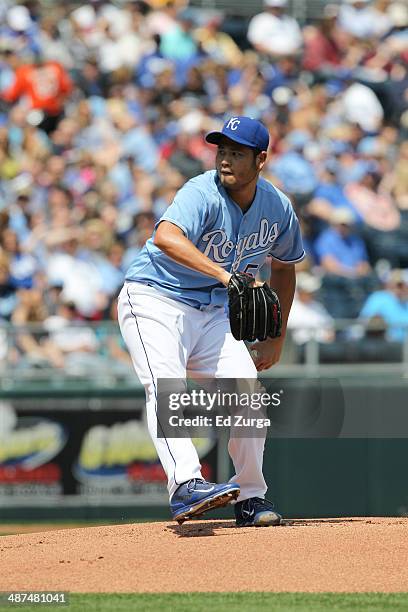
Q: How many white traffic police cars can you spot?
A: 0